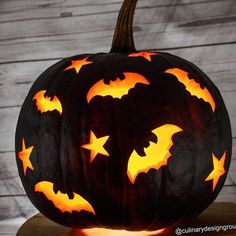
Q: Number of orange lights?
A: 10